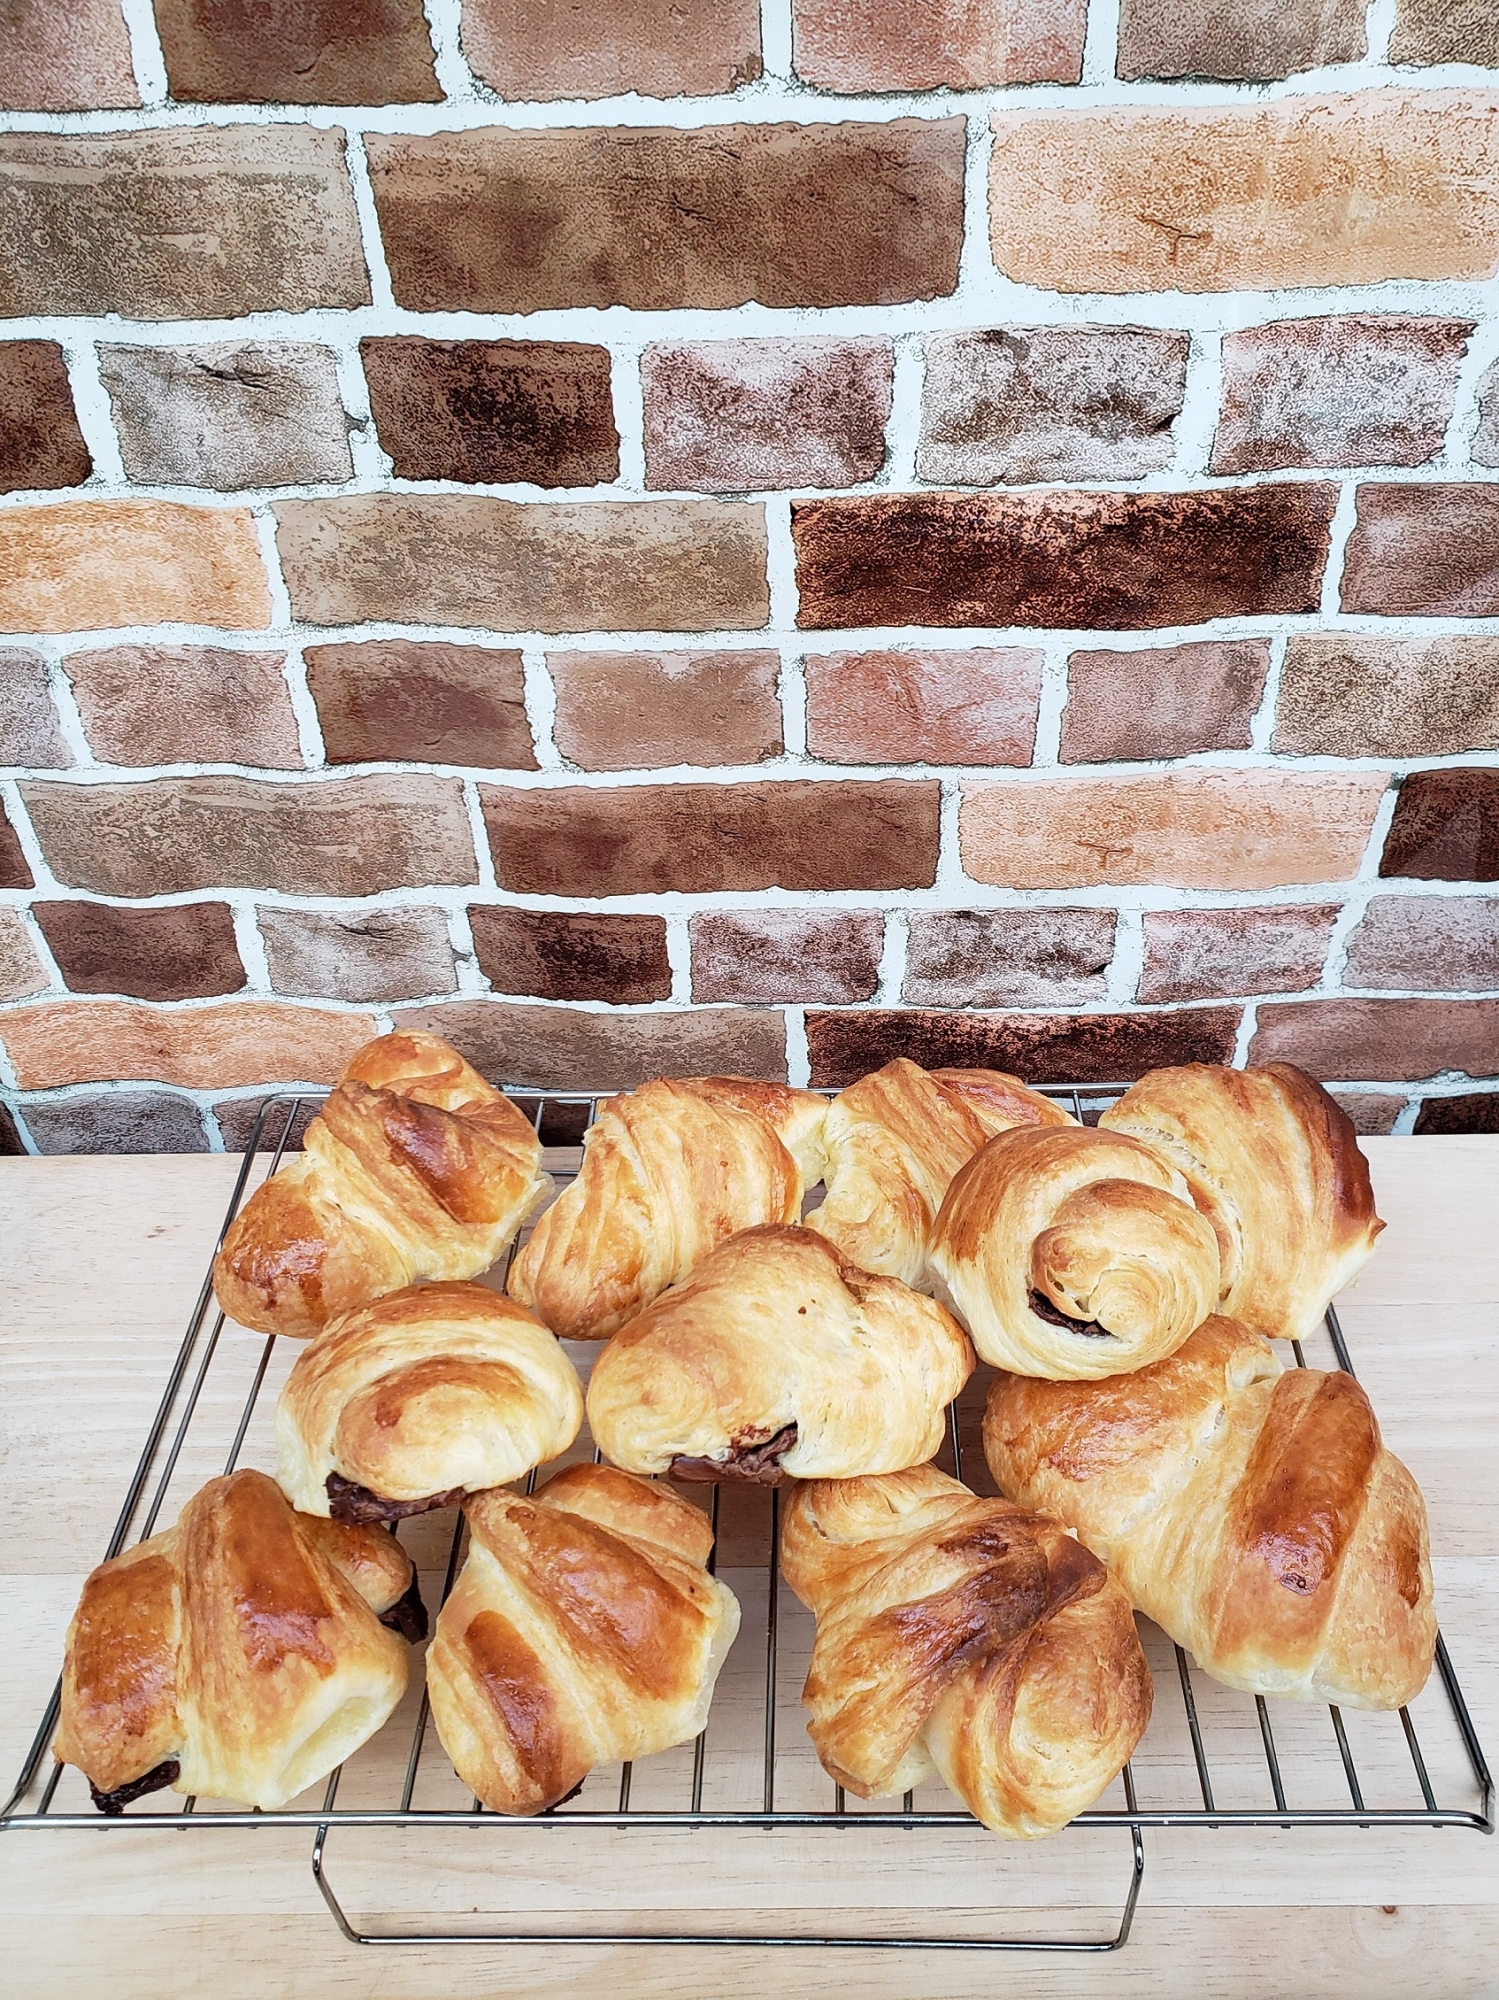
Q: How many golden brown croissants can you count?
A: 11